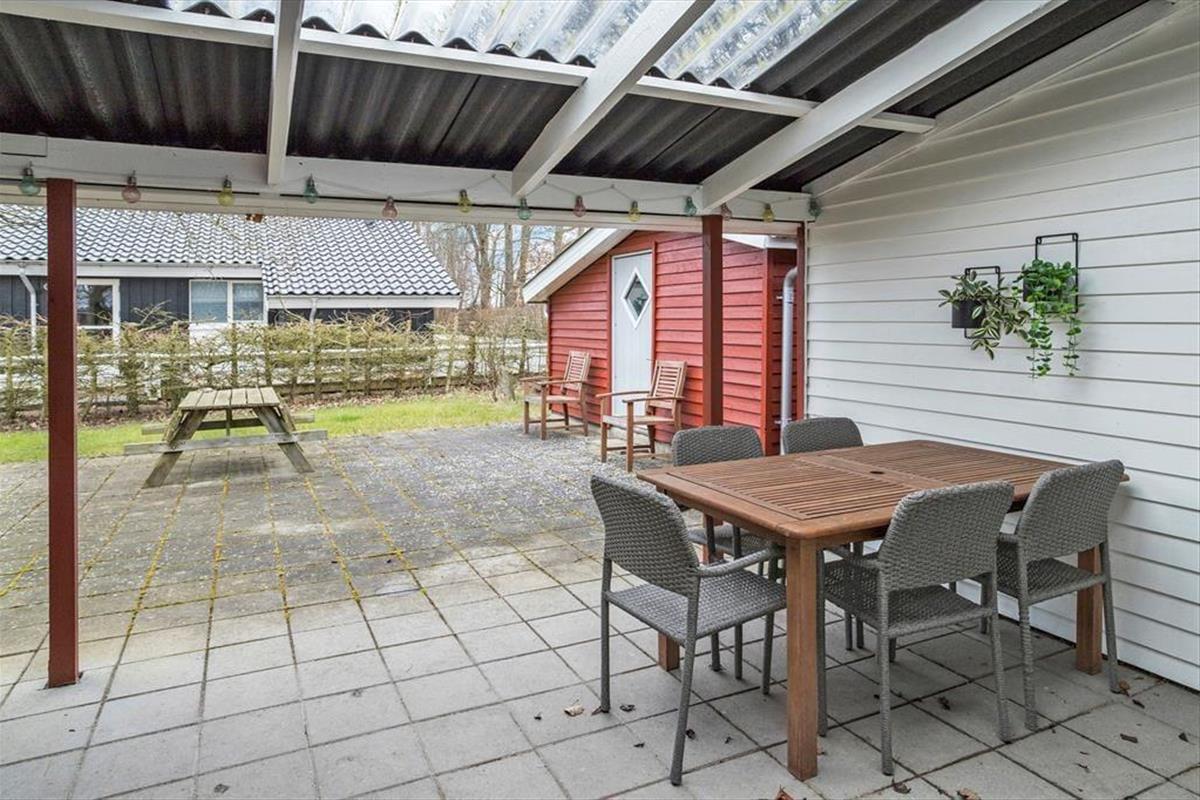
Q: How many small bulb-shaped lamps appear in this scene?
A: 13